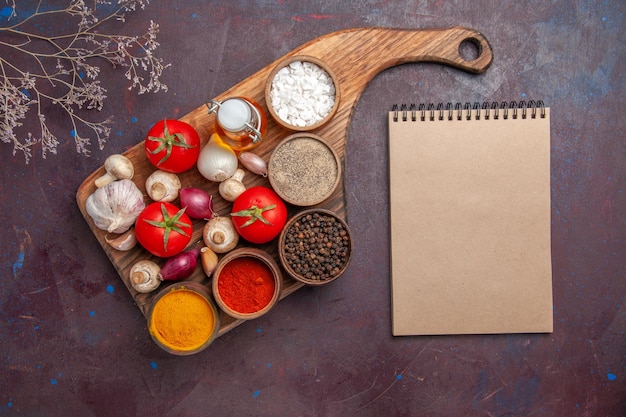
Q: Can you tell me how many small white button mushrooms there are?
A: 5